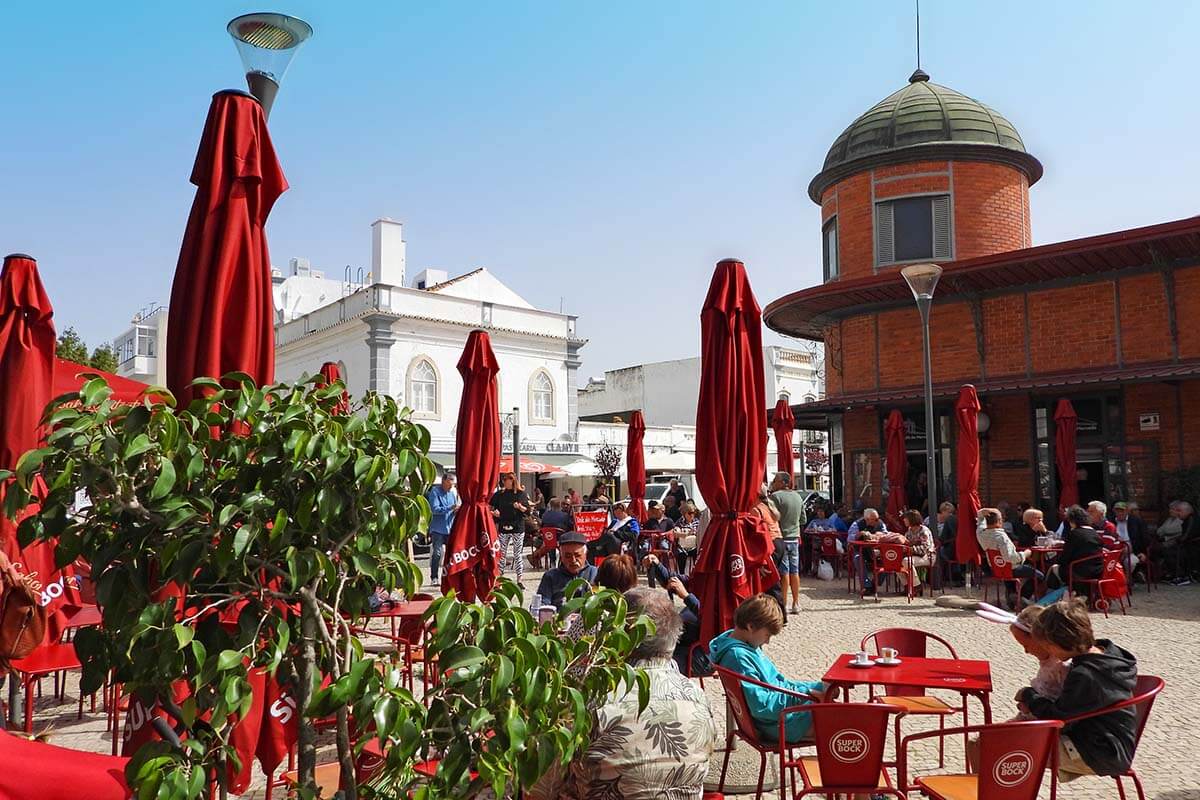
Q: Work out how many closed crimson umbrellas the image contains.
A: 10